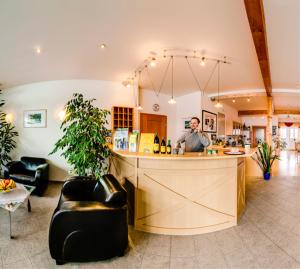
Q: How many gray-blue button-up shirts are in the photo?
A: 1